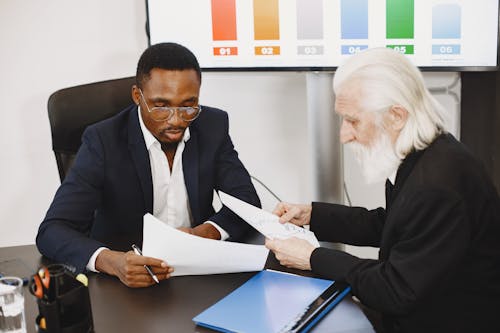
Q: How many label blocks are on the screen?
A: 6